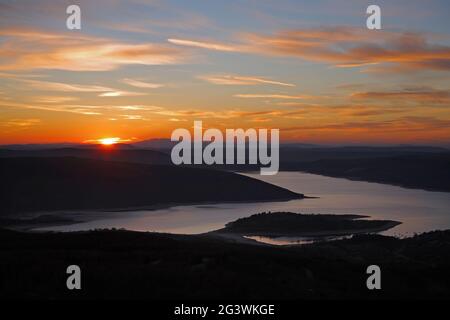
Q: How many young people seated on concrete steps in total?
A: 0